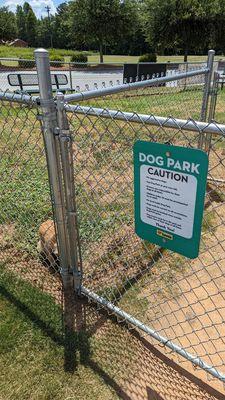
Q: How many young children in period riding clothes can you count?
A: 0